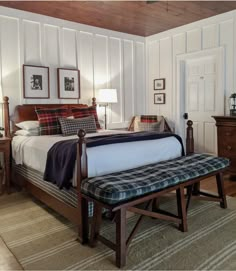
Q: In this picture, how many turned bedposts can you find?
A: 4